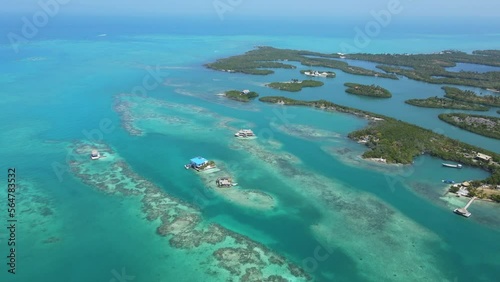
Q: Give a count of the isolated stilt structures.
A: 4